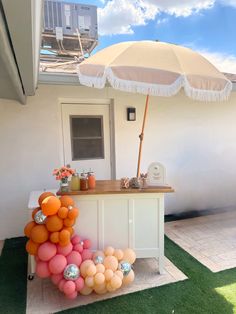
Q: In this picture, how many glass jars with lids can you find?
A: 3